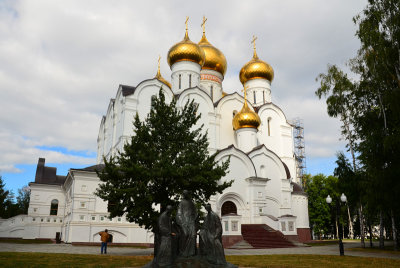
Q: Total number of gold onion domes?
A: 5